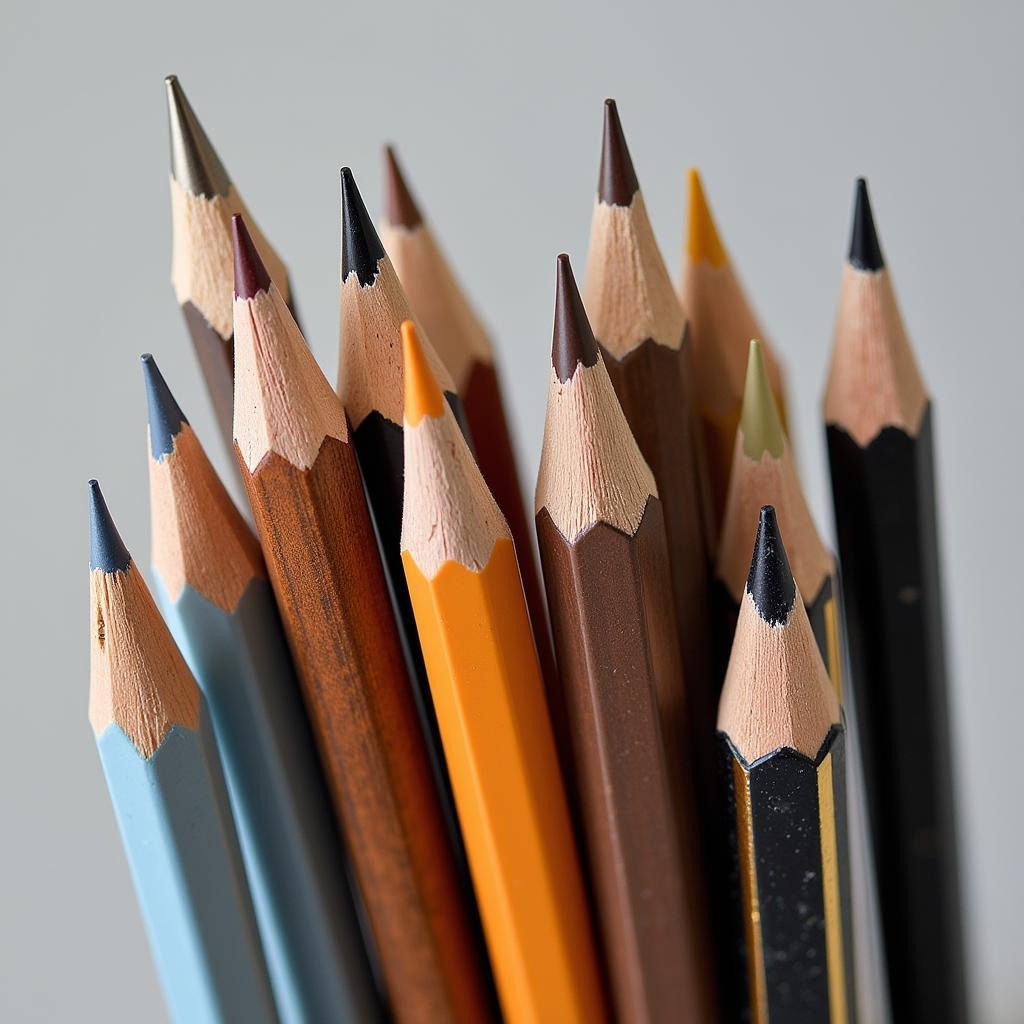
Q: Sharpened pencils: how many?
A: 13